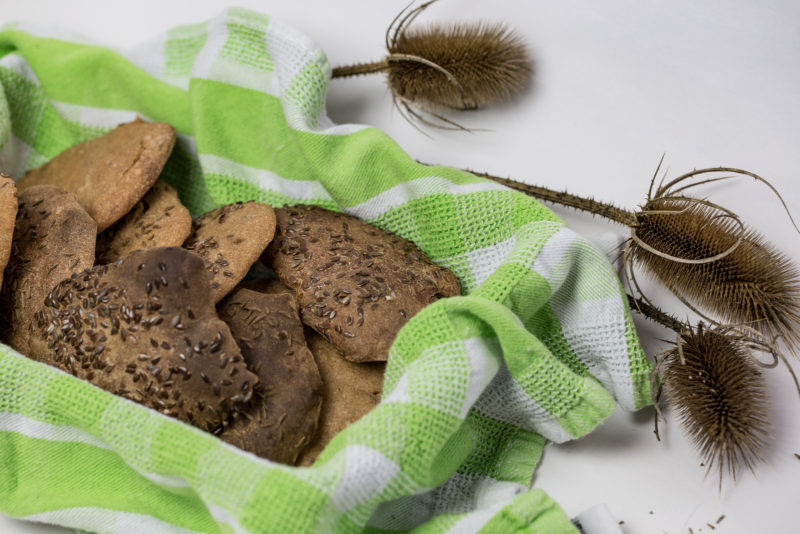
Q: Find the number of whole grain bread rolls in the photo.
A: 9